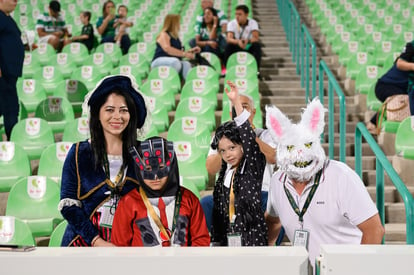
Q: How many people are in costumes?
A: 4